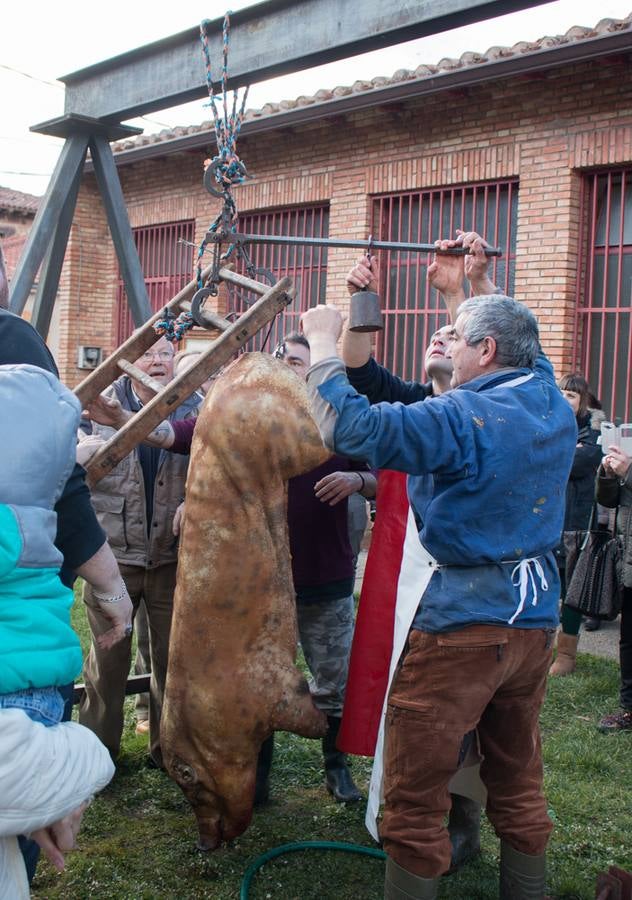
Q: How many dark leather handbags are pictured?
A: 1